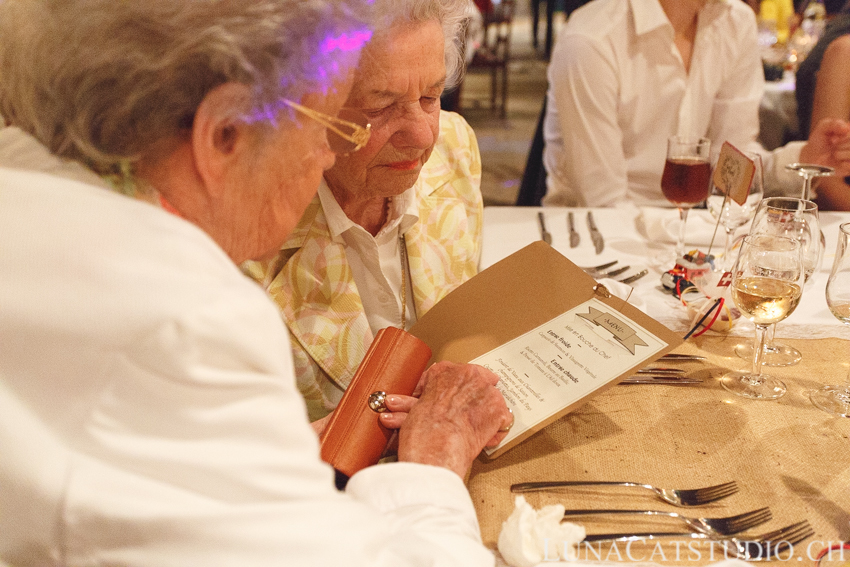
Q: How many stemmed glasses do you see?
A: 6